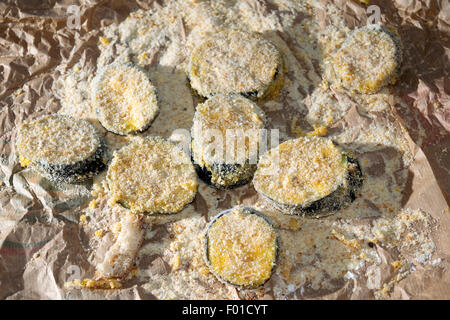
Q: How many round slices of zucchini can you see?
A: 8